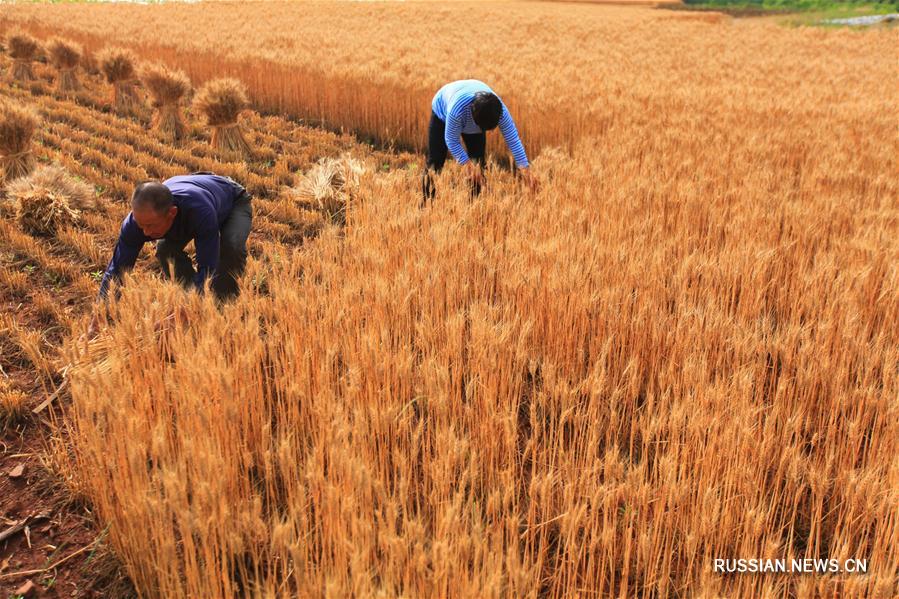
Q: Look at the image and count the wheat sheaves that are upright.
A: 6